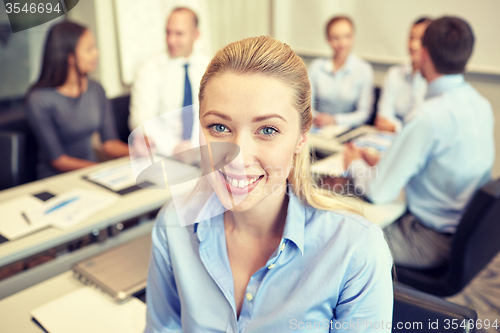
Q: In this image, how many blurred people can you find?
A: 5